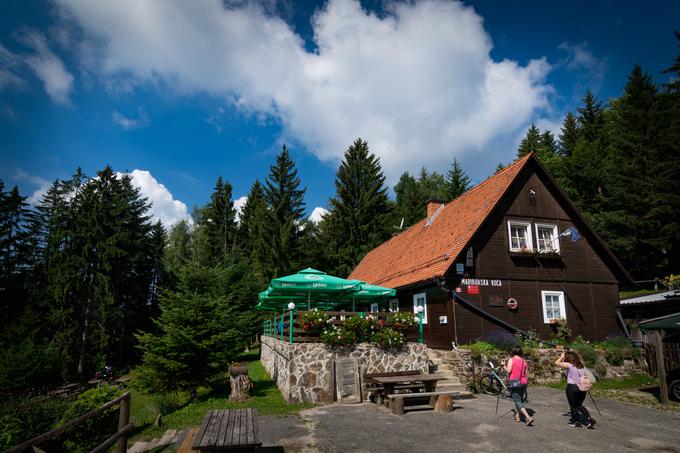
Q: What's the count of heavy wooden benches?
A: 2